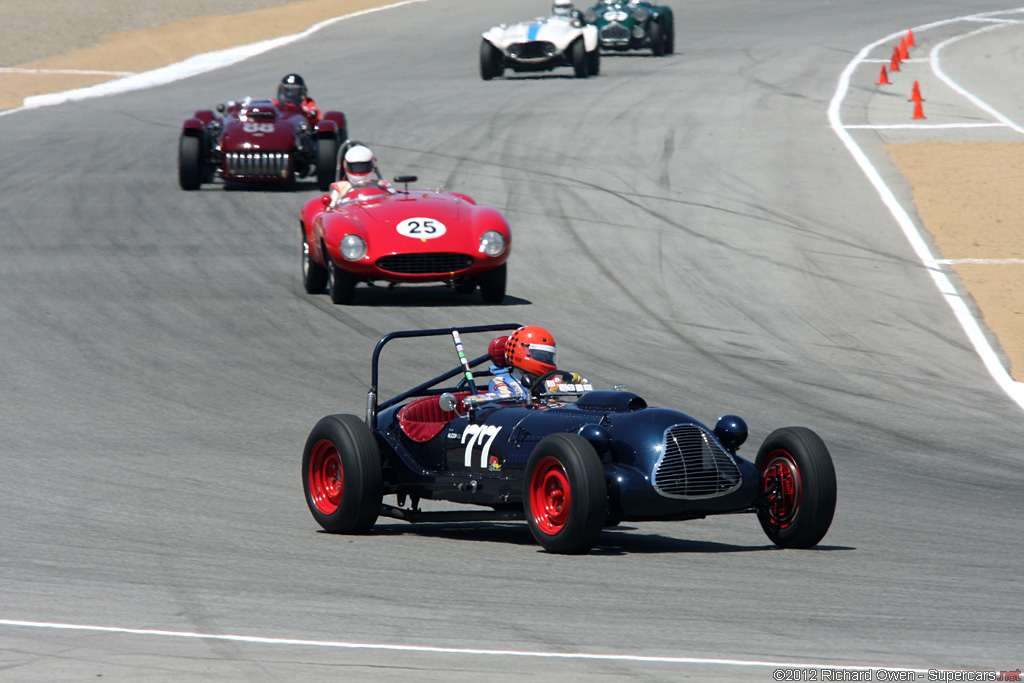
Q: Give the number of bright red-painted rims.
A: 3